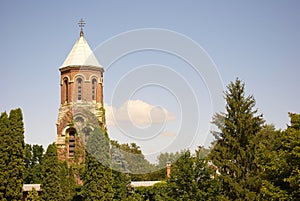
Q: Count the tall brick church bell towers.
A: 1